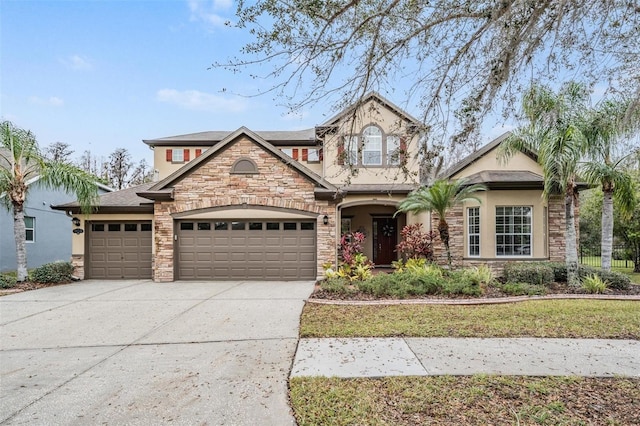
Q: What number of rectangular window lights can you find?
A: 12